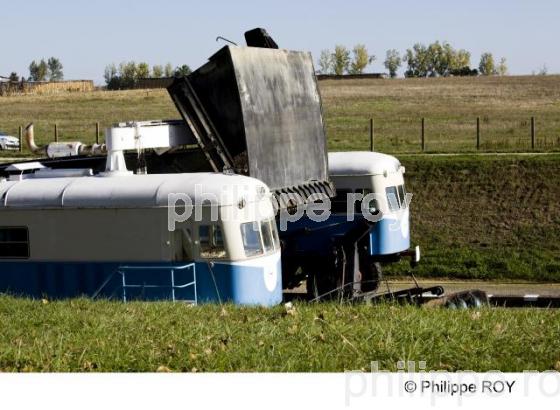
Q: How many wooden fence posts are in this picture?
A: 7